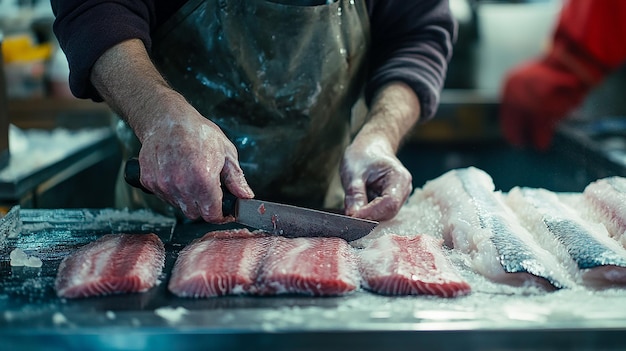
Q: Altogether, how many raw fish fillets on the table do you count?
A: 7